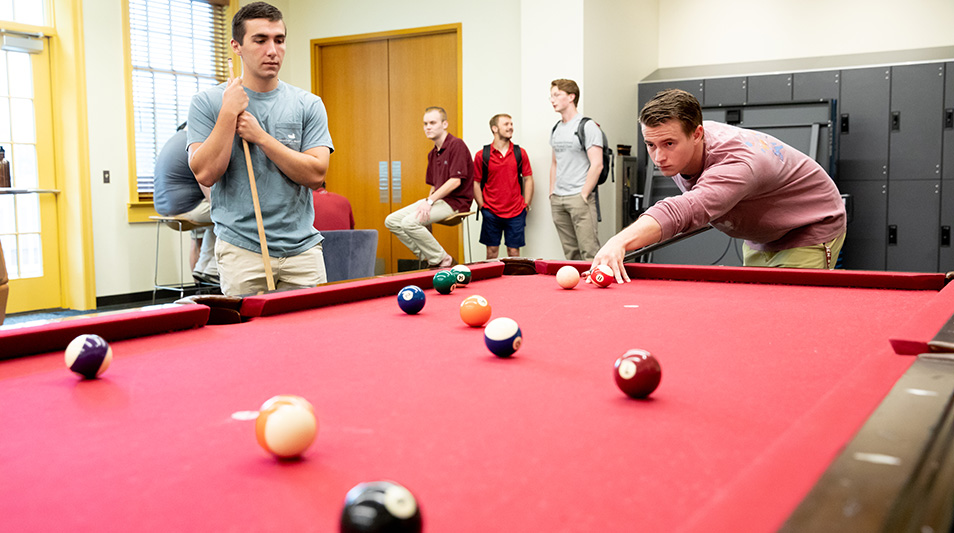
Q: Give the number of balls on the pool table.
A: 11